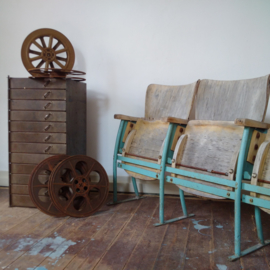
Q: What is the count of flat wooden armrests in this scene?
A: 3